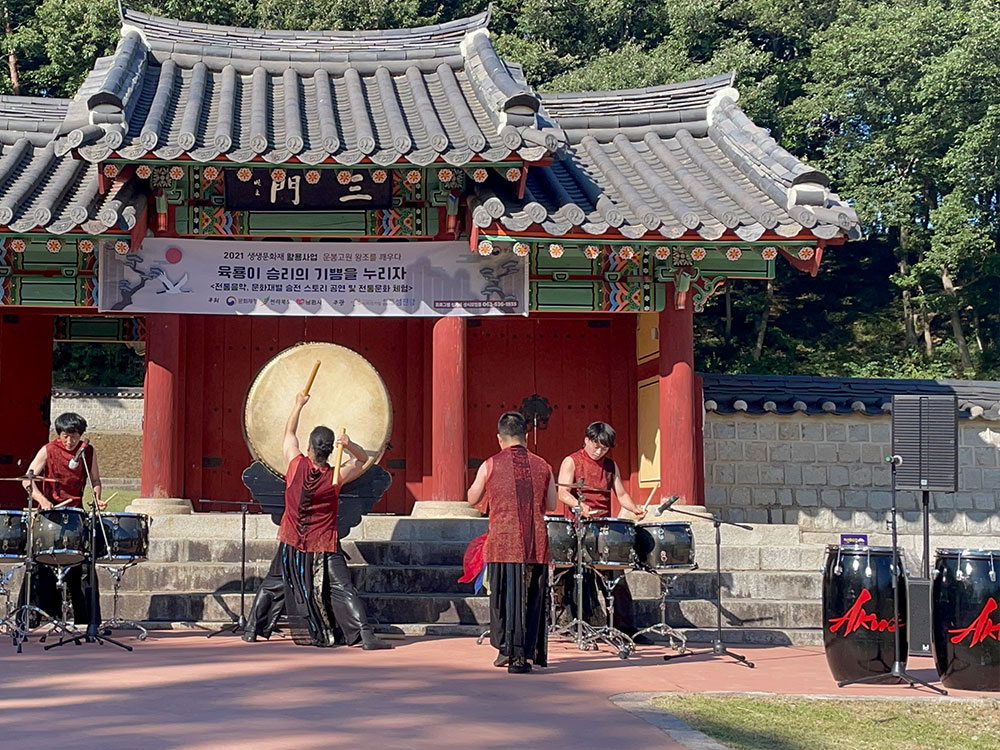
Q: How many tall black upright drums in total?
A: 2